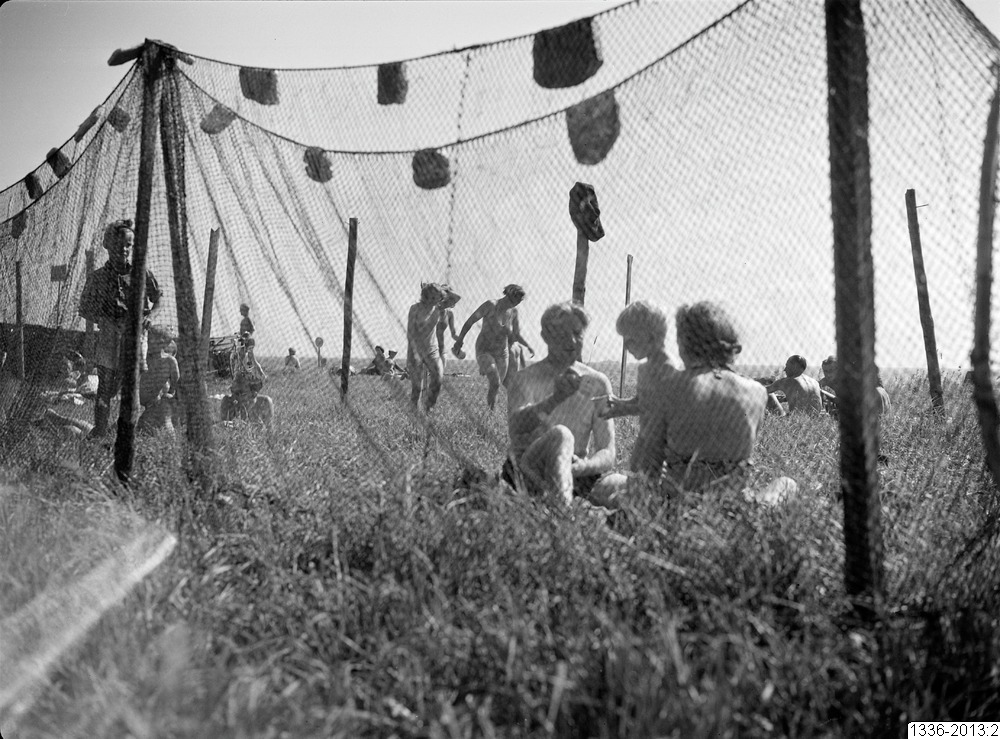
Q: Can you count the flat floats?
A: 12